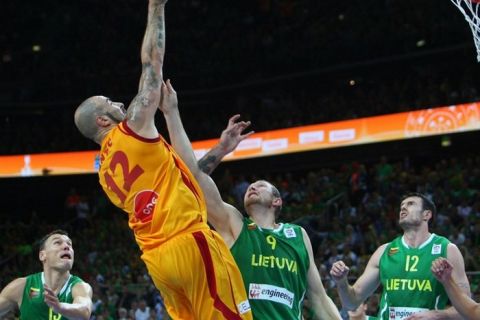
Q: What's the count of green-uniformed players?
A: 3